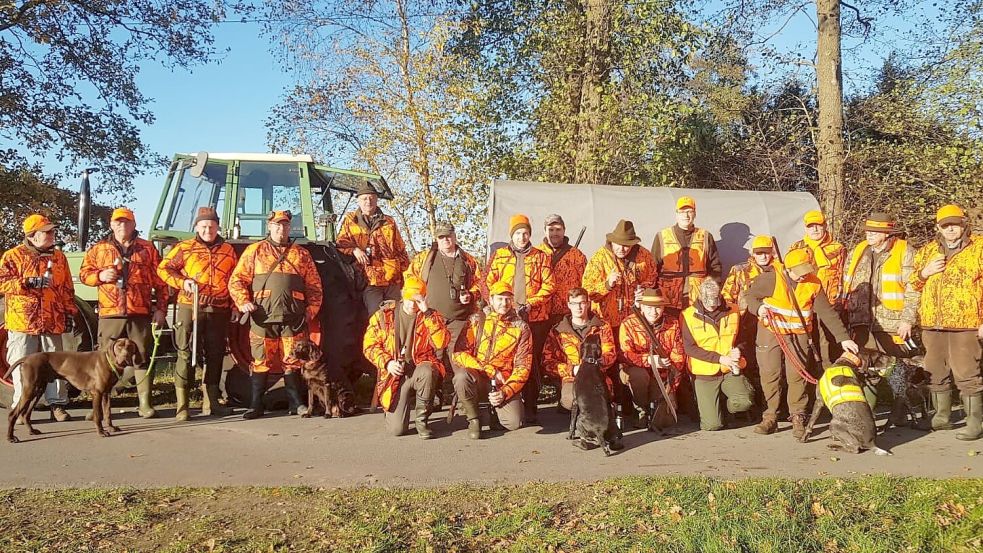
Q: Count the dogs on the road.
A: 5